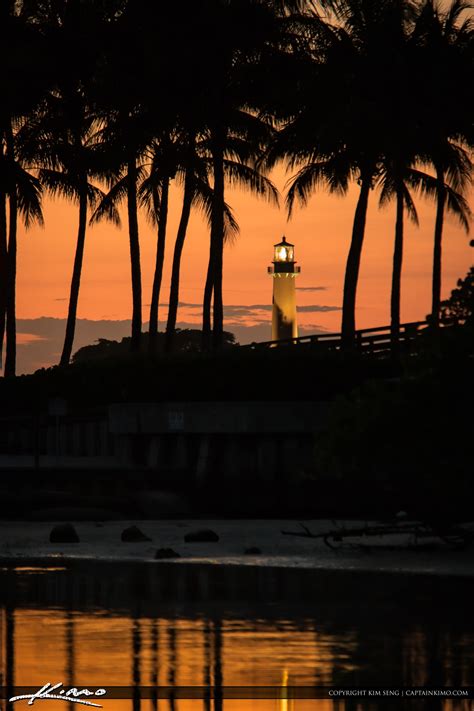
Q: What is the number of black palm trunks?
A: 11